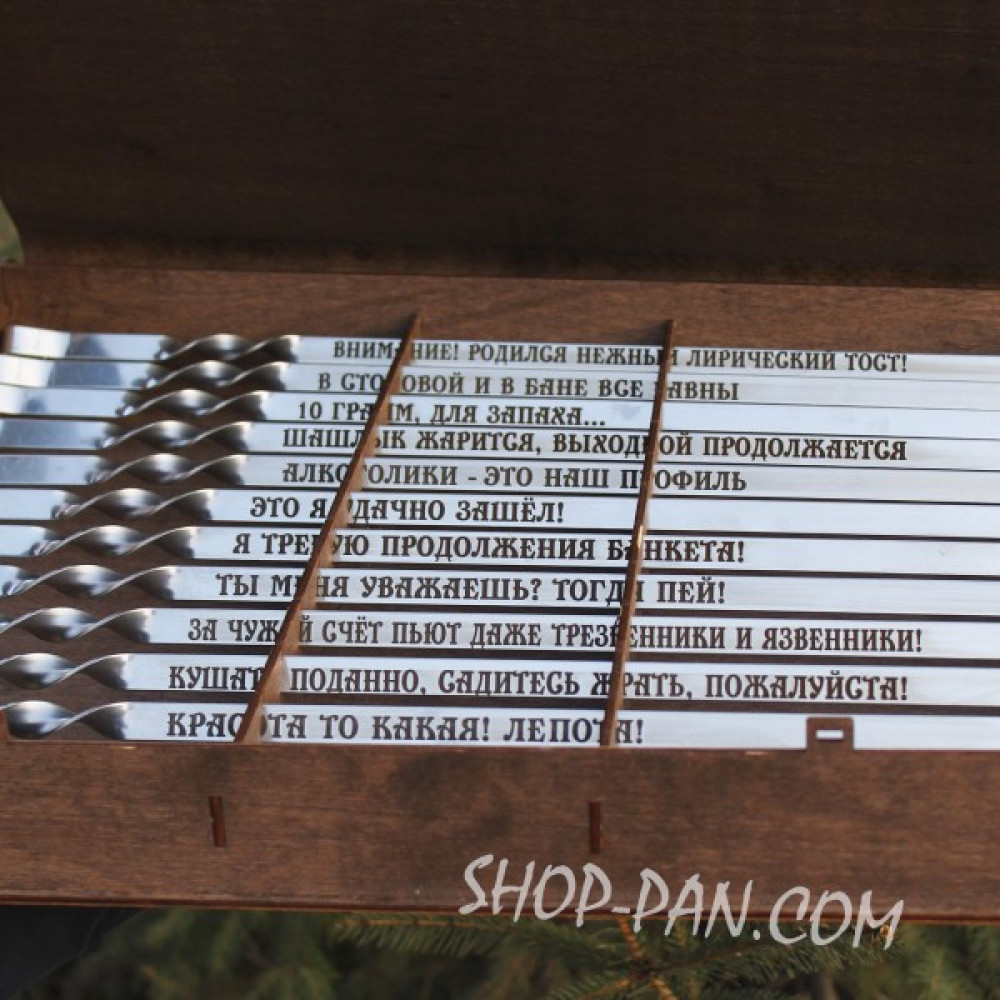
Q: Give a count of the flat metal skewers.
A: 11